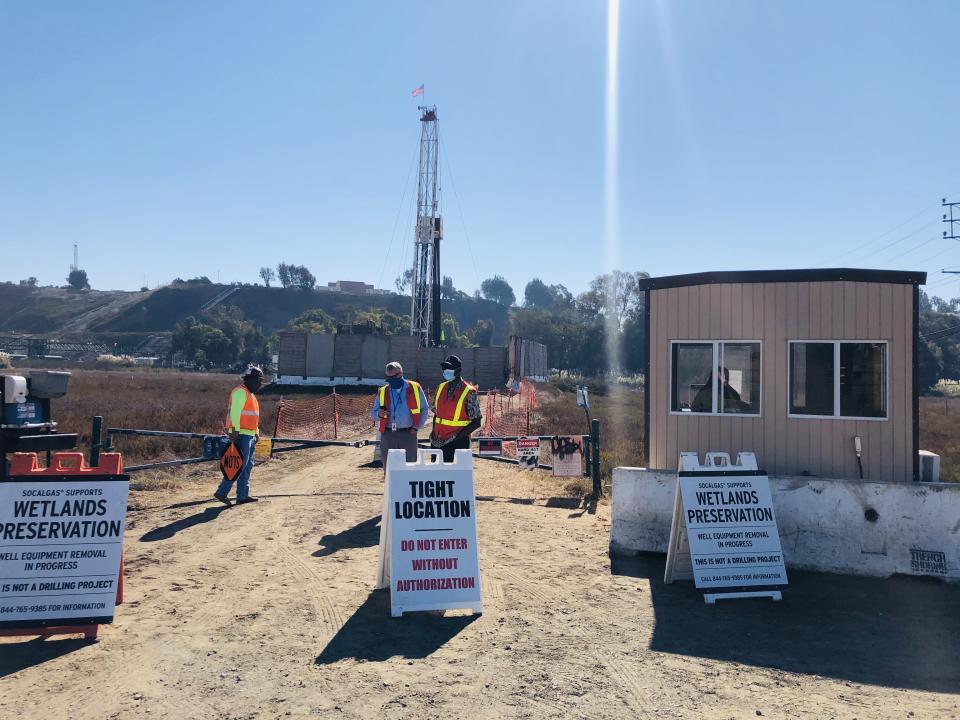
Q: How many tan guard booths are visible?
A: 1